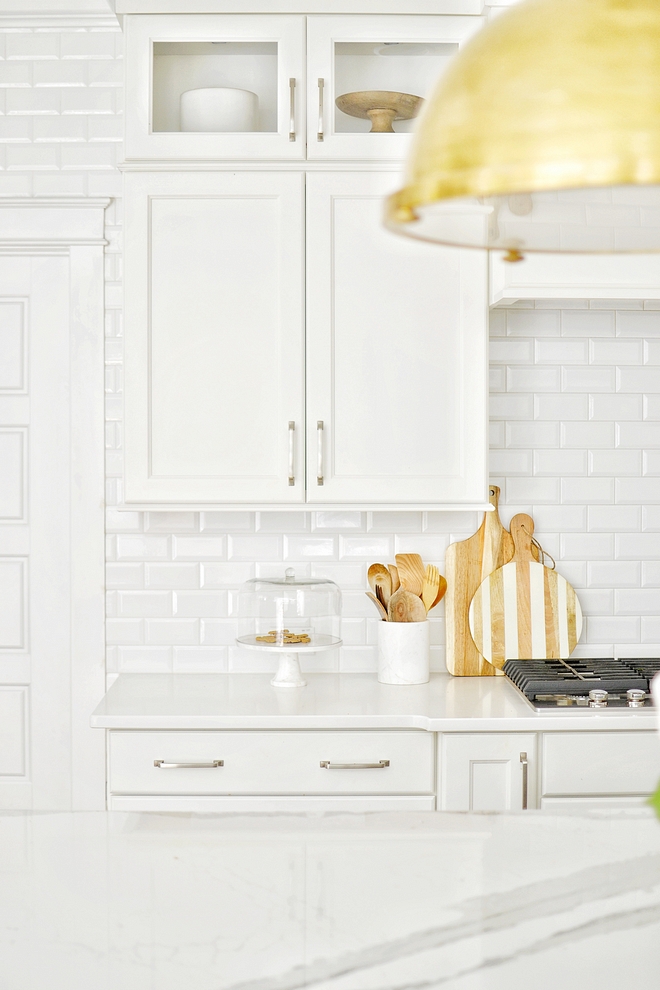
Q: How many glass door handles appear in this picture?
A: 2